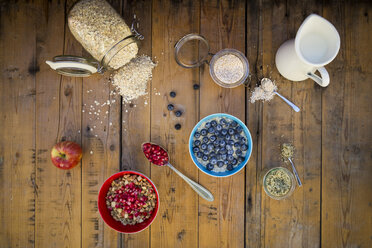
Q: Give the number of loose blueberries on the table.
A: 5